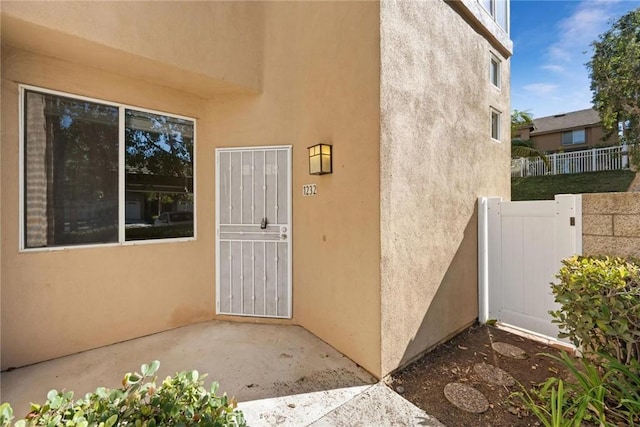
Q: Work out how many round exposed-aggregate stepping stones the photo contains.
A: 3